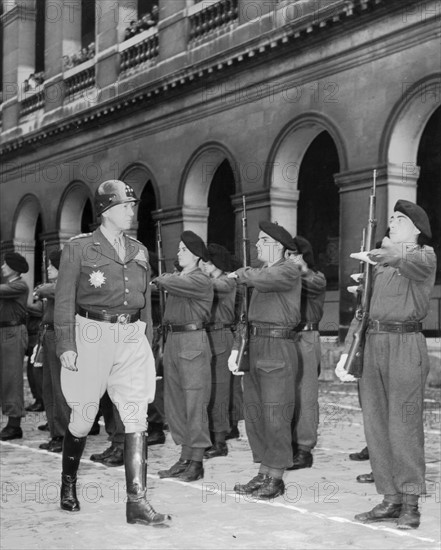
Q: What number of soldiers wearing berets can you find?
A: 7